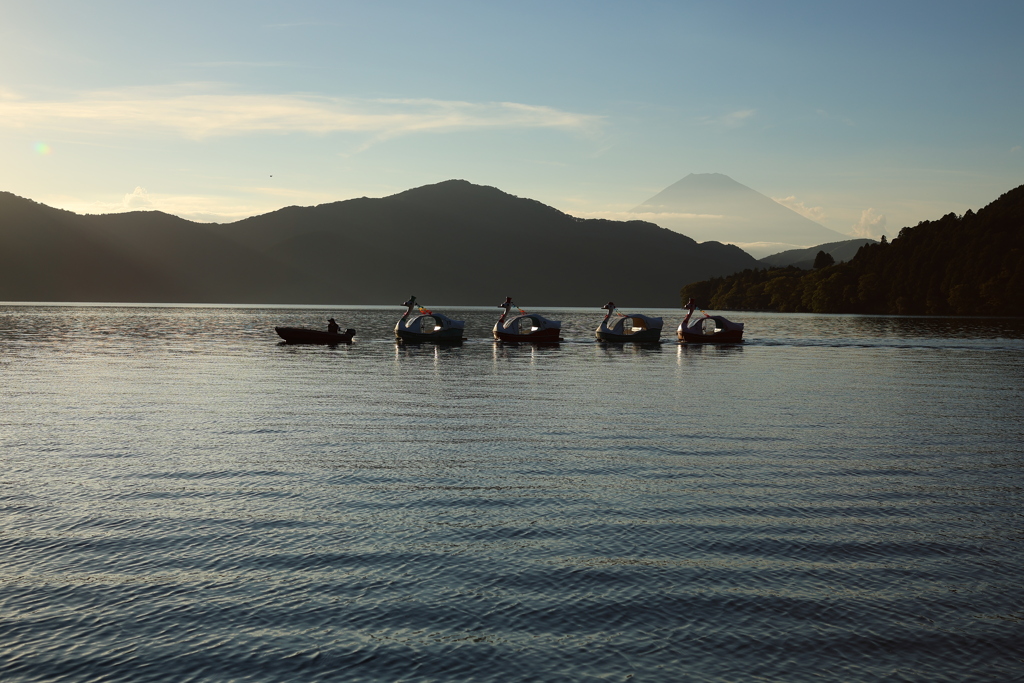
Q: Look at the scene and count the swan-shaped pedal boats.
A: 4